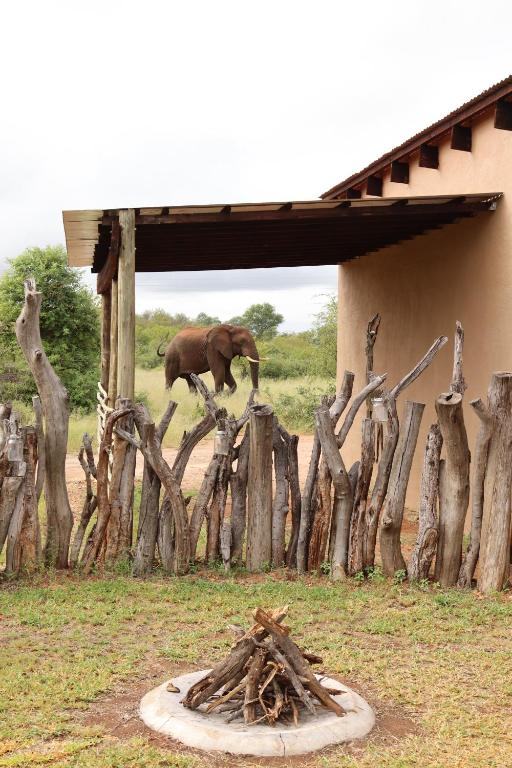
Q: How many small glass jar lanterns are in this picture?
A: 3